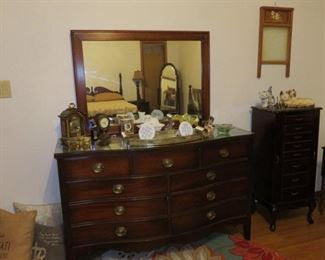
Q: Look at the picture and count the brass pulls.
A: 9